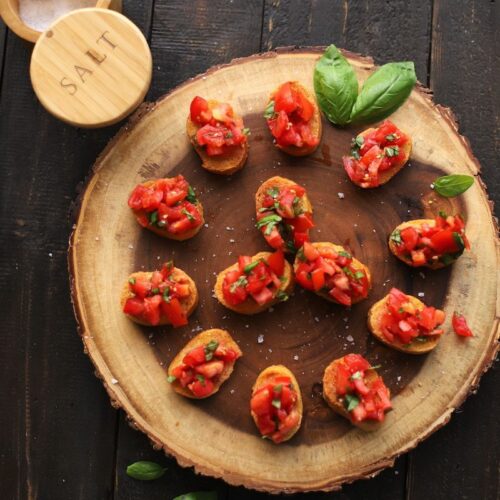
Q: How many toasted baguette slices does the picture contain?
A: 13